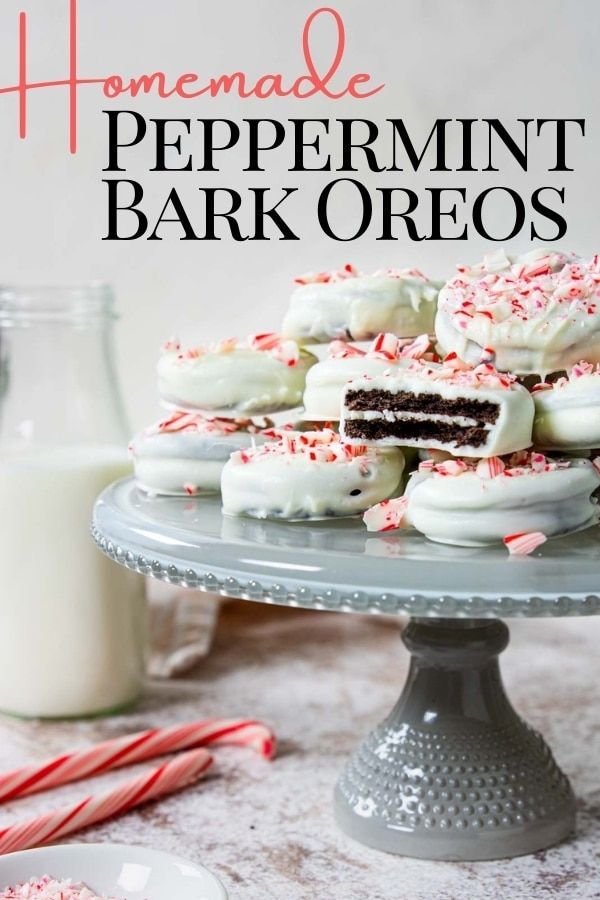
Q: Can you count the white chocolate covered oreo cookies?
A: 9